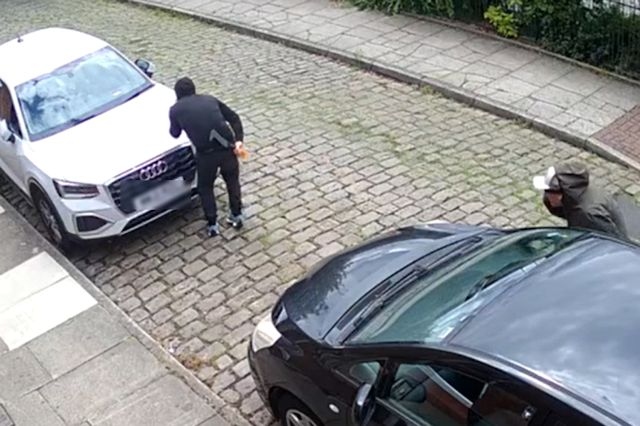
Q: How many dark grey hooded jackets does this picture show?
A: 1